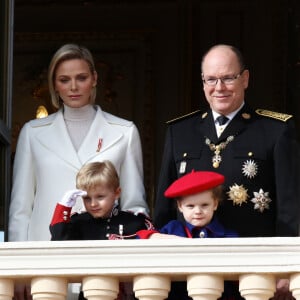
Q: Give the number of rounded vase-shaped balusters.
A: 7